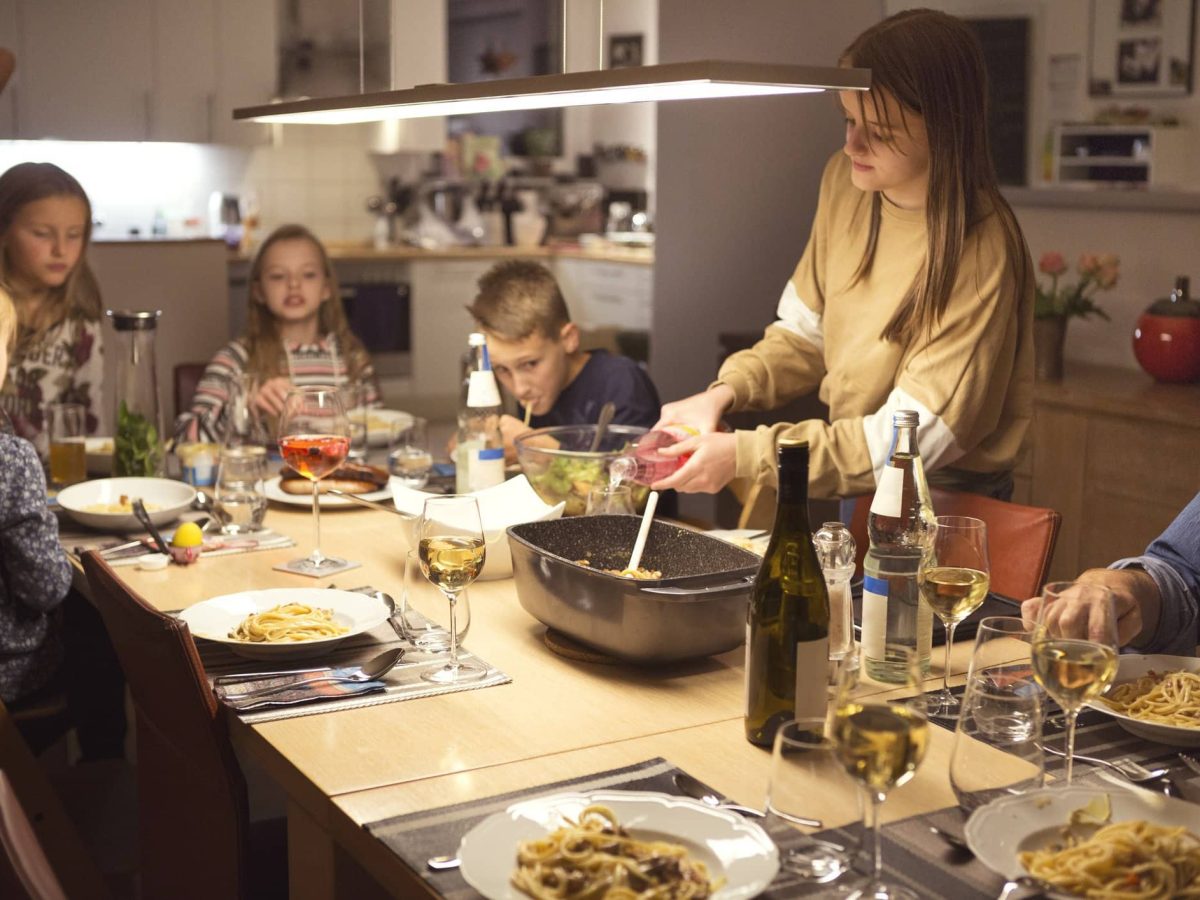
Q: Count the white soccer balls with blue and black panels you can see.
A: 0